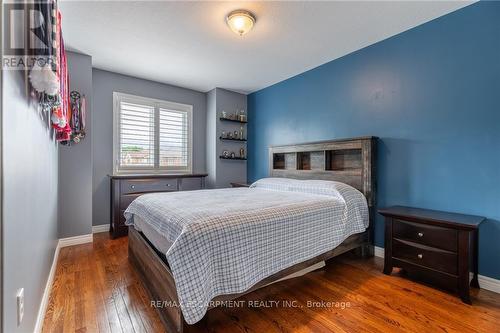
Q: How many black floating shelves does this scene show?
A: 3